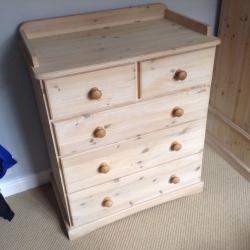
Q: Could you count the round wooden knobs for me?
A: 8